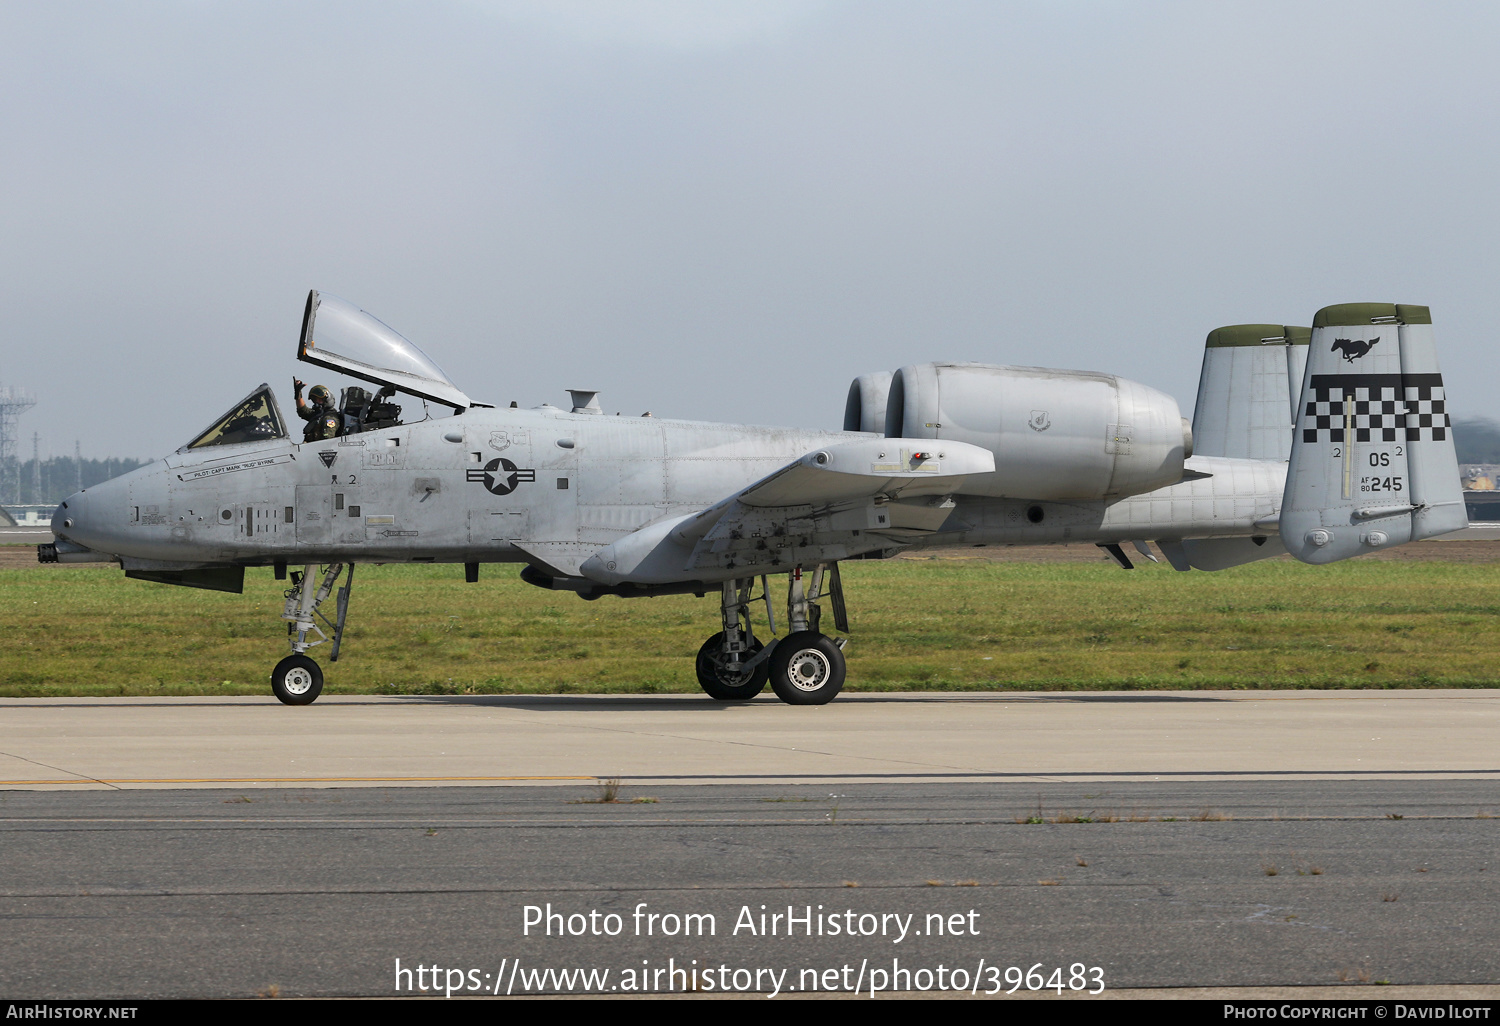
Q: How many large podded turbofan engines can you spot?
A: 2